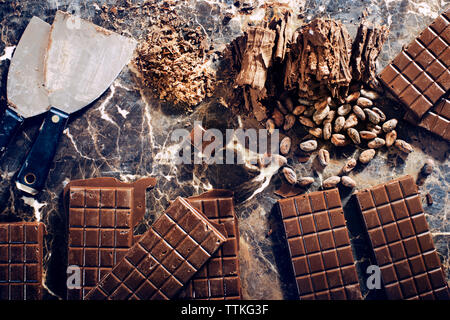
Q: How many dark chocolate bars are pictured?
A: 8